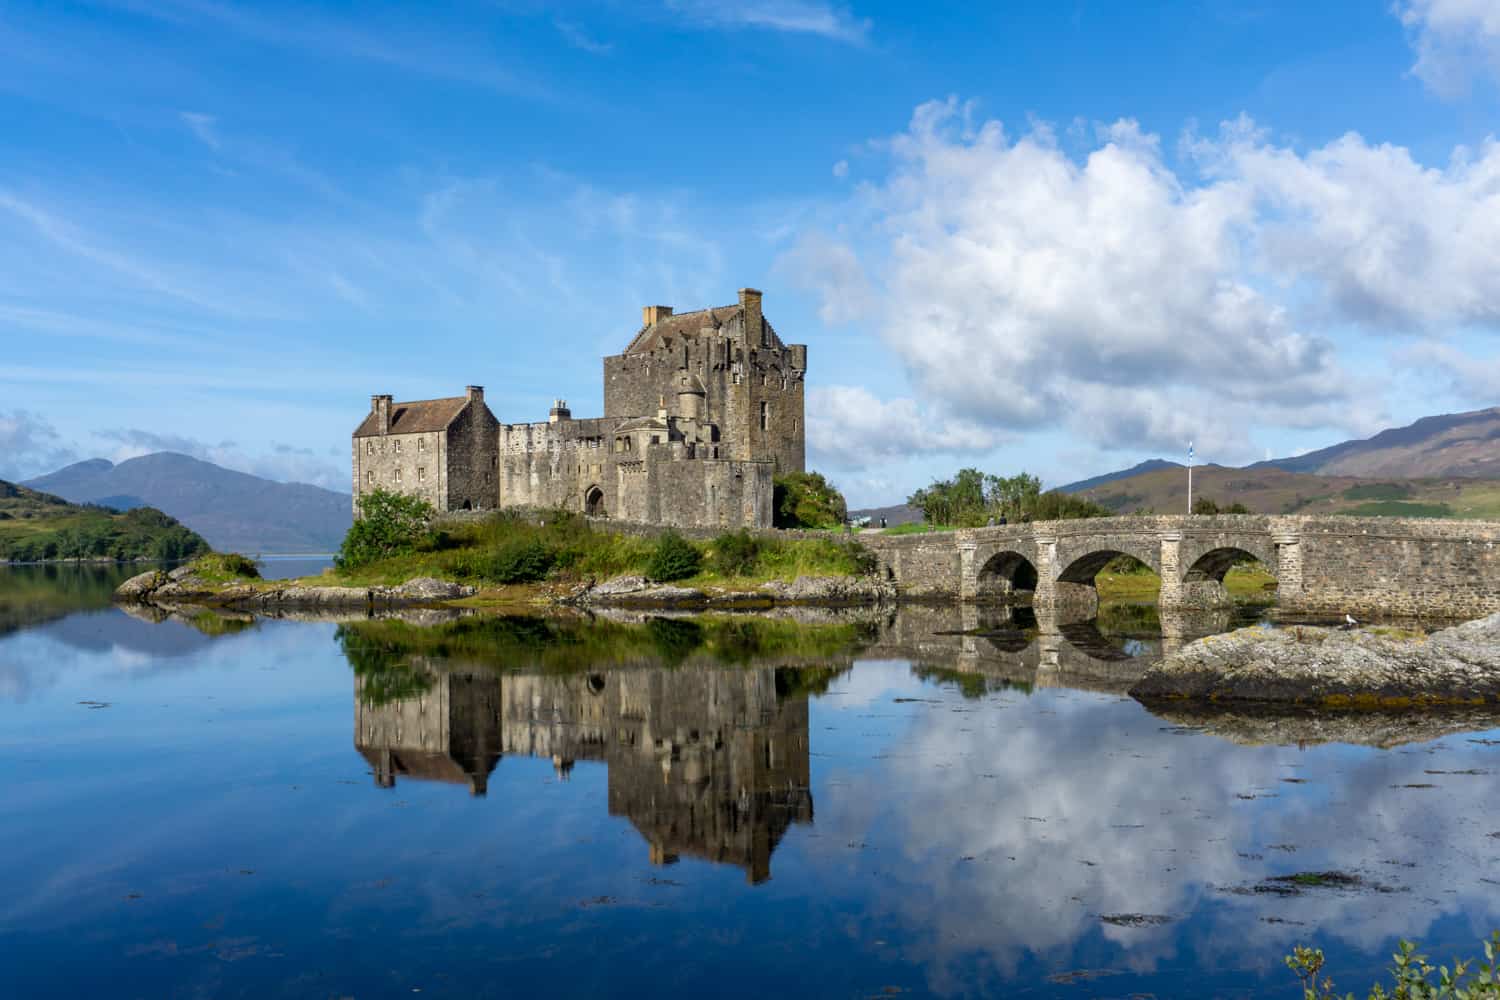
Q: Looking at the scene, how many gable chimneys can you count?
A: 4